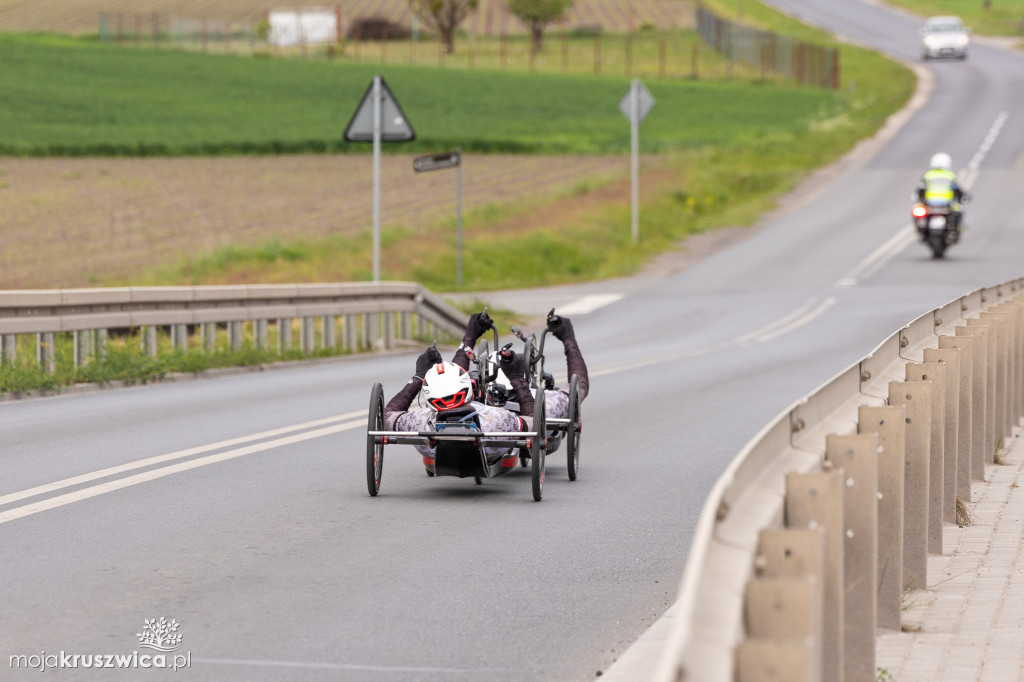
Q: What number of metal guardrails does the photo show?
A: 2